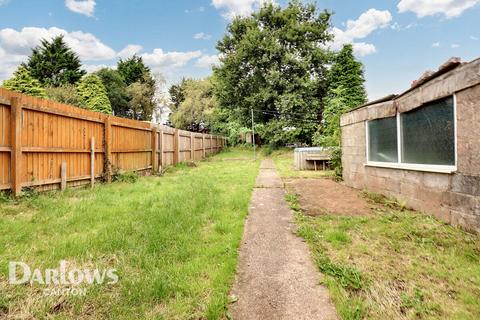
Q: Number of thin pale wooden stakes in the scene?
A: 2